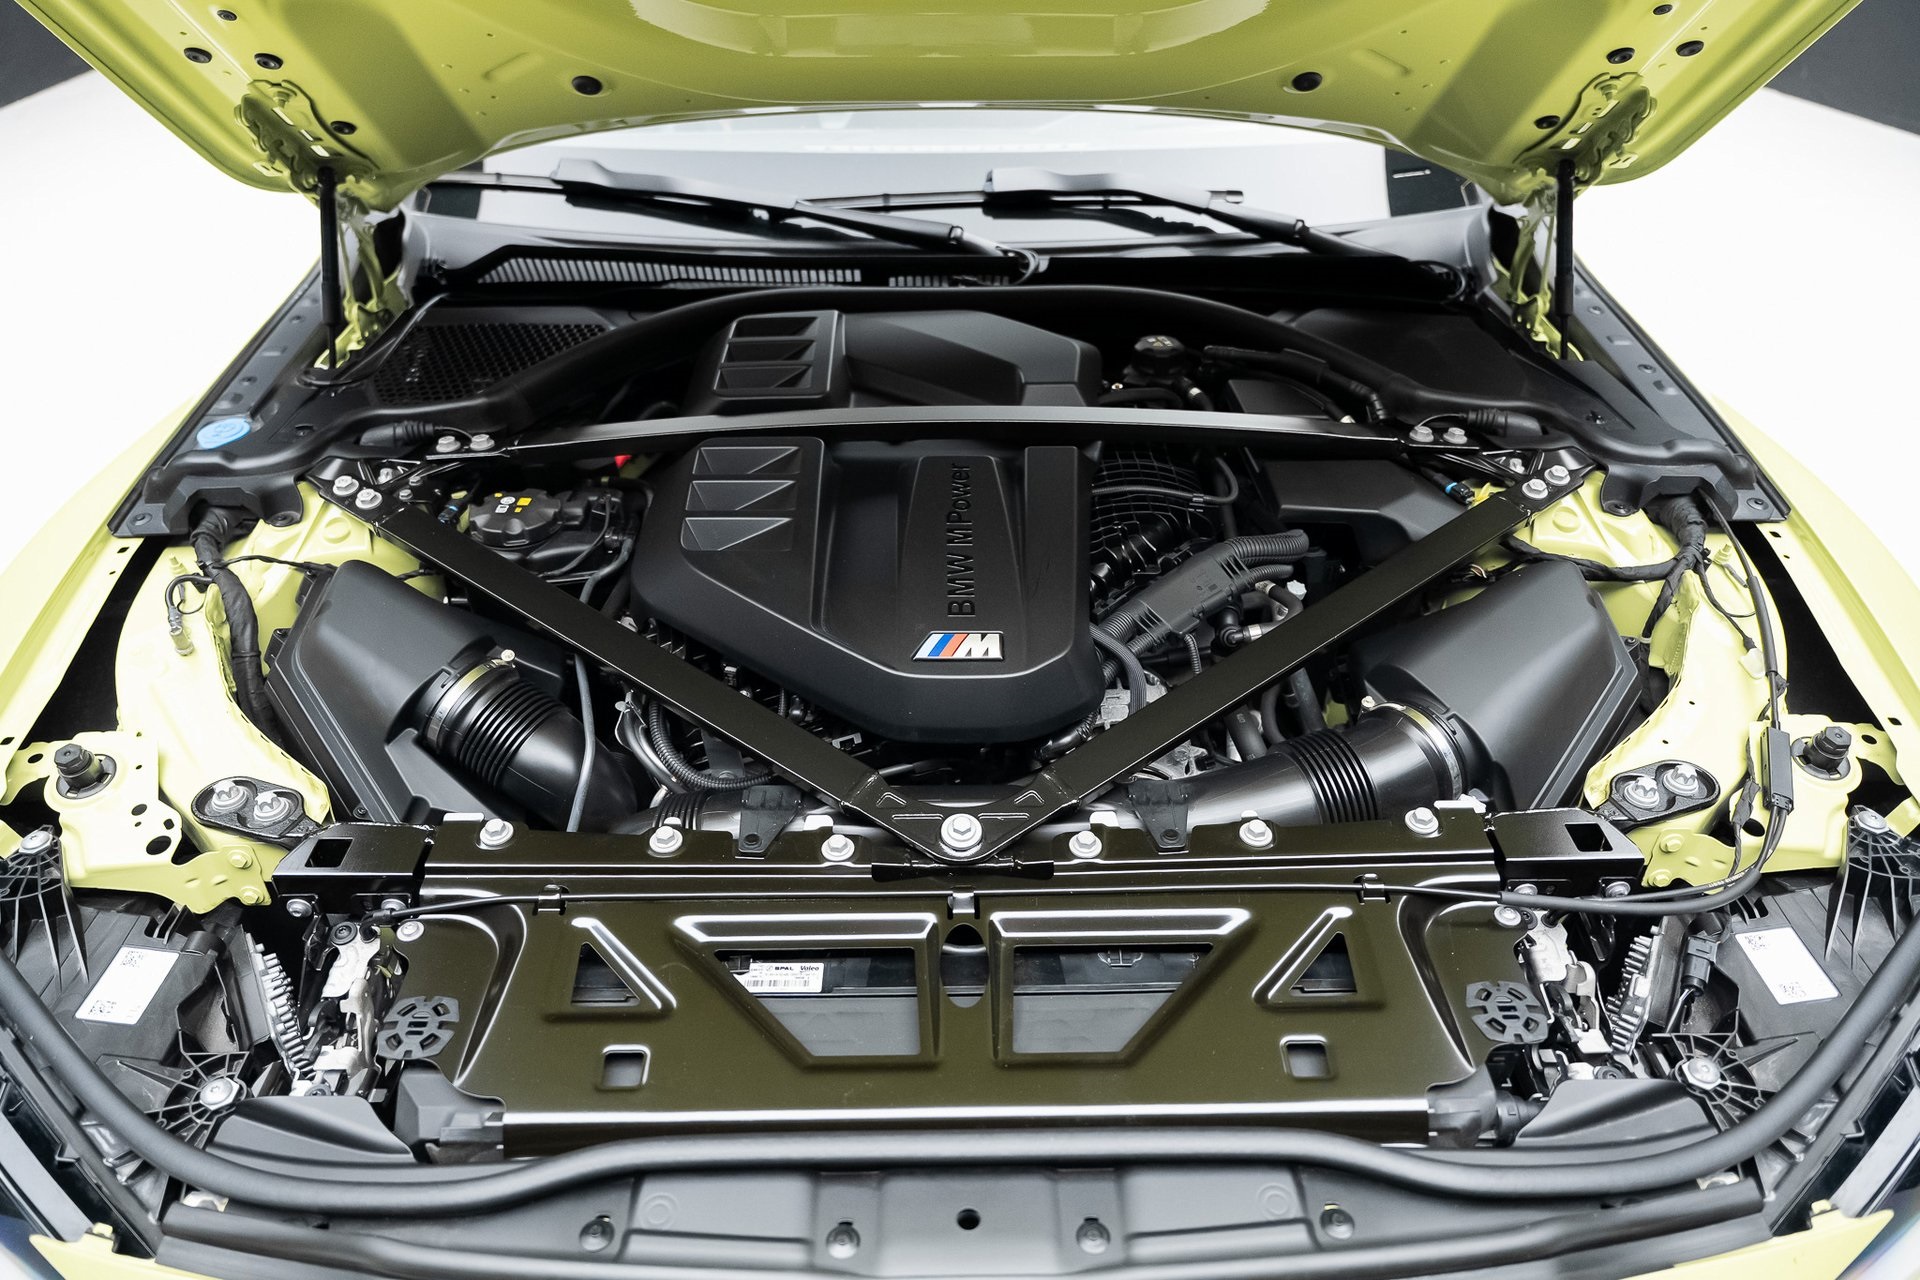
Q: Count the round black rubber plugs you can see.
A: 10